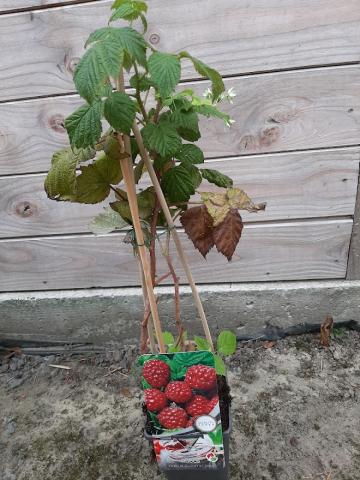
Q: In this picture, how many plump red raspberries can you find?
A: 6